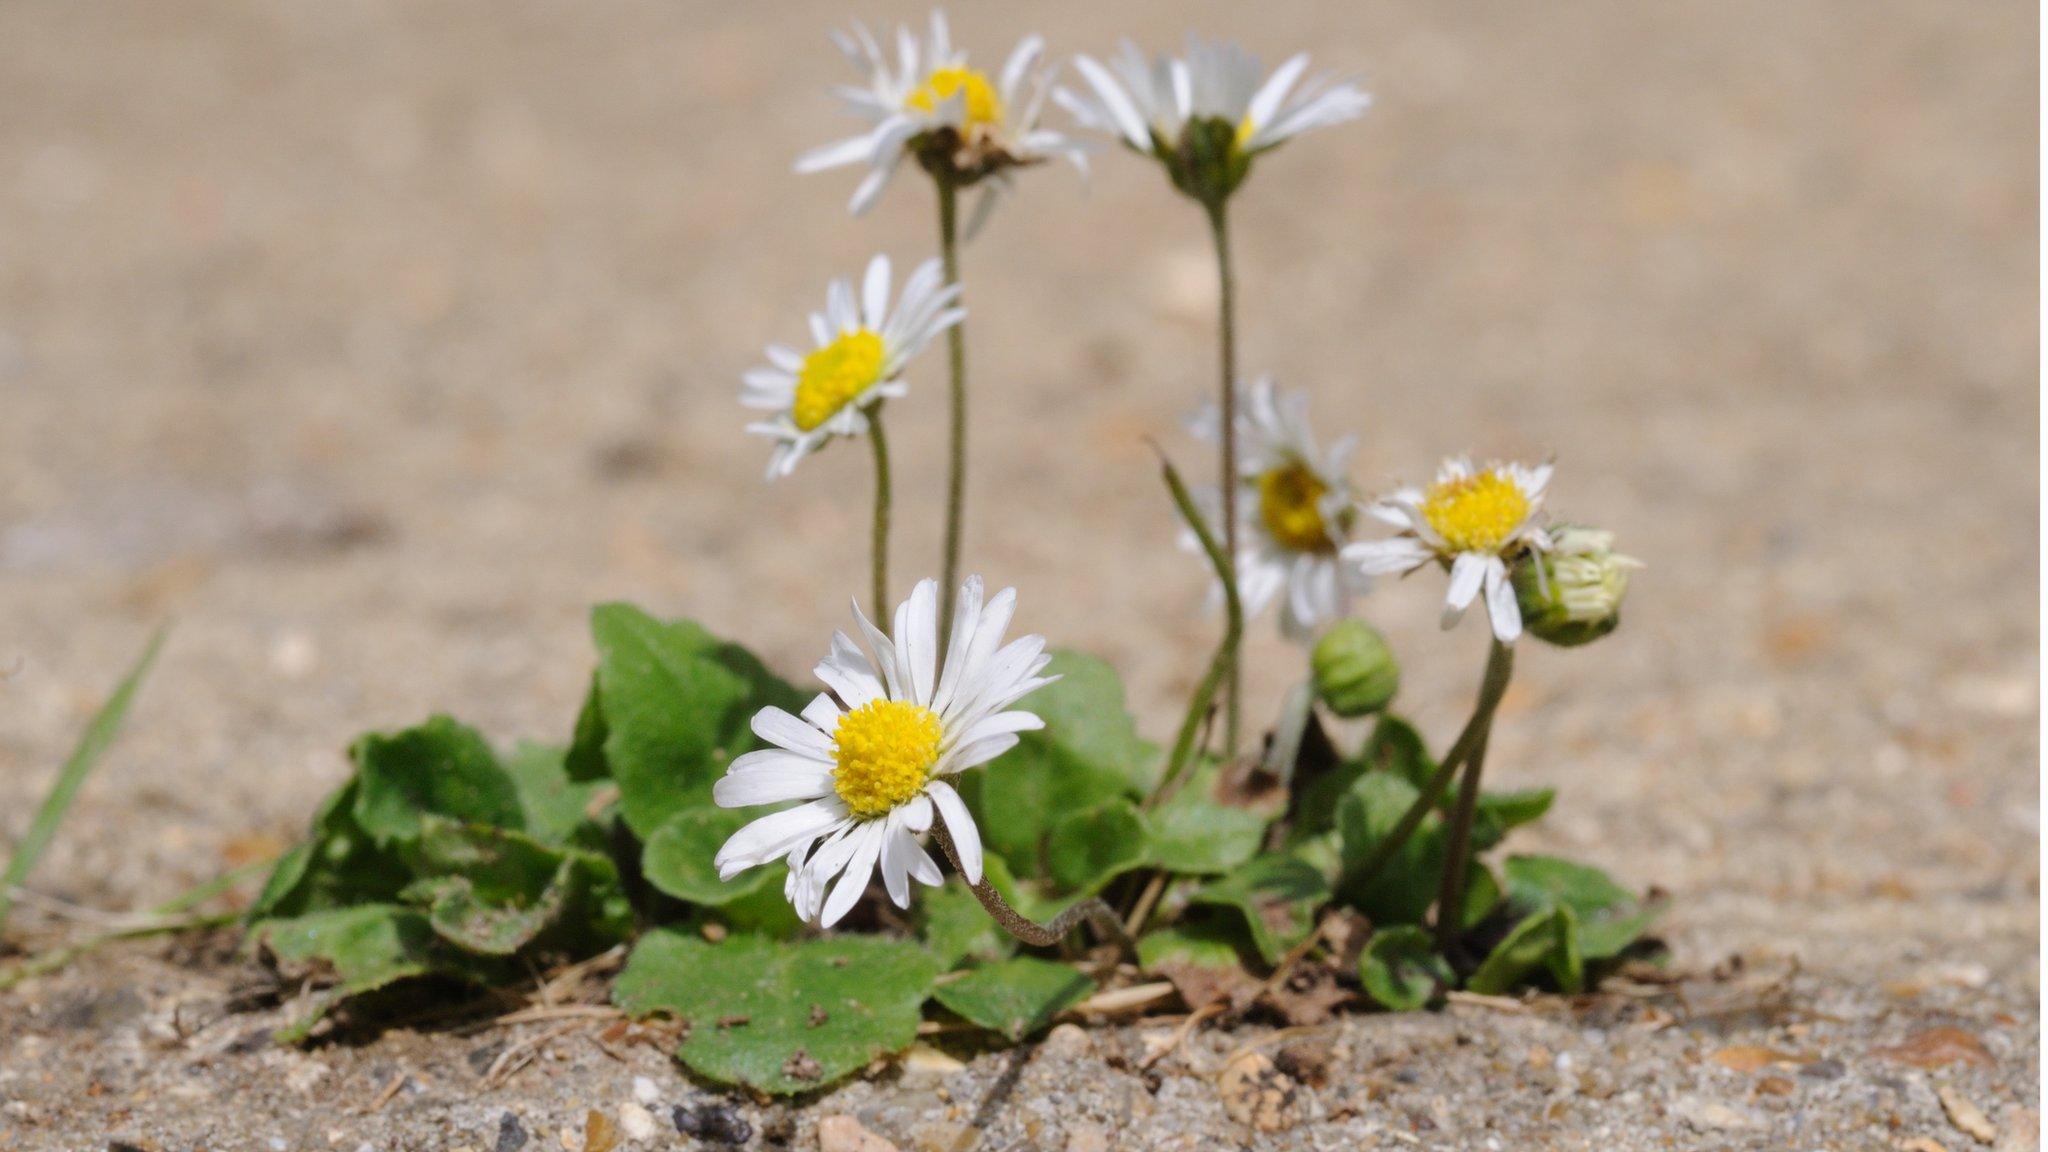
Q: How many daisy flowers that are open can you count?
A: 6